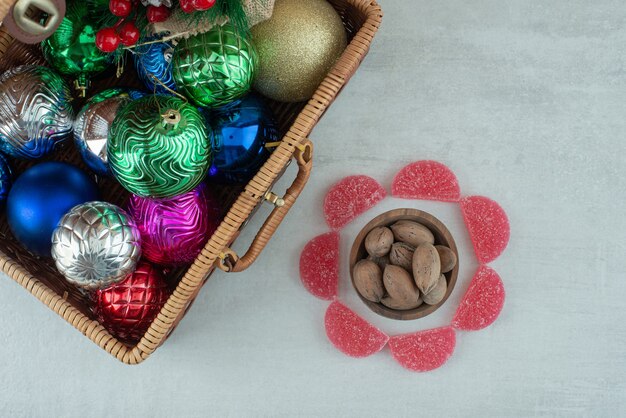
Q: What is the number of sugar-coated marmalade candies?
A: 7